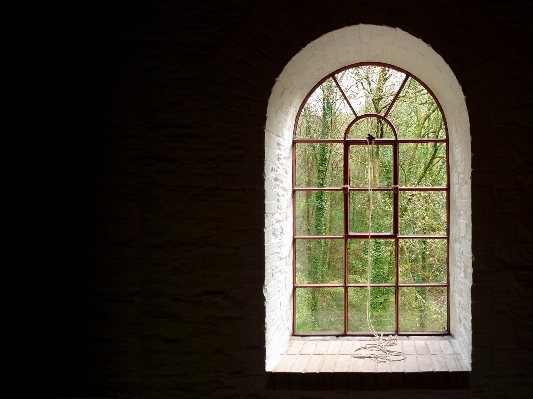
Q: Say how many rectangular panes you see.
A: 12